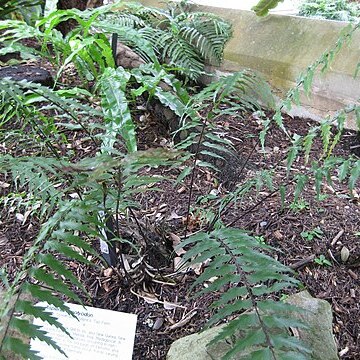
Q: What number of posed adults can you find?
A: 0